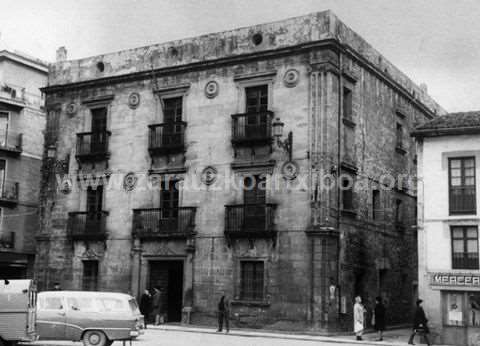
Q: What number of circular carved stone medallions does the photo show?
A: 8